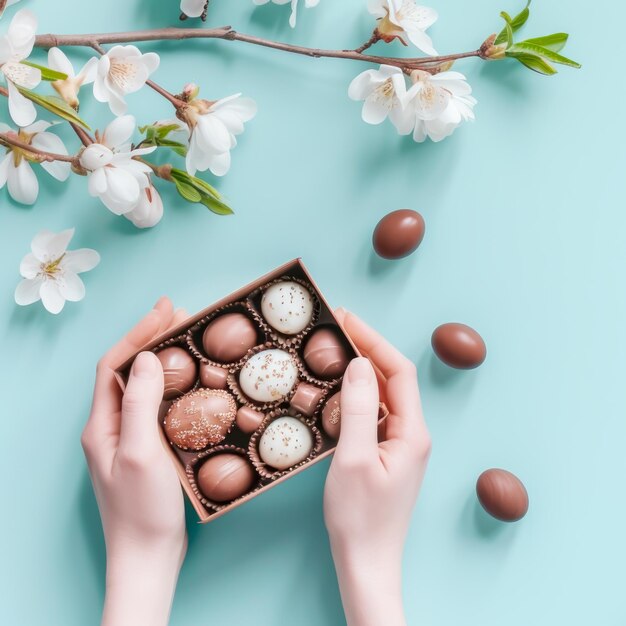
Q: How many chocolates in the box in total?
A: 12